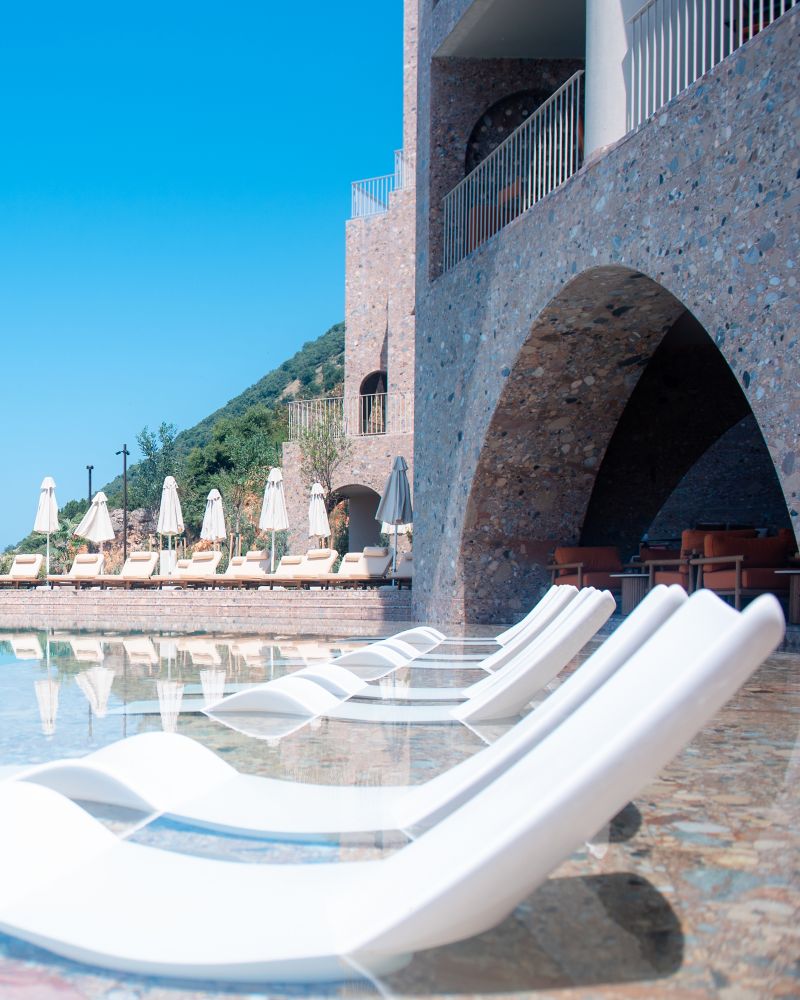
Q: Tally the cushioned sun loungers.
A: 12